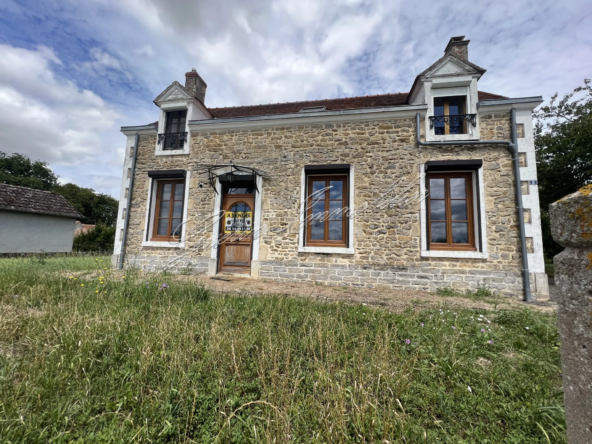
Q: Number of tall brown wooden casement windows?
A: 3